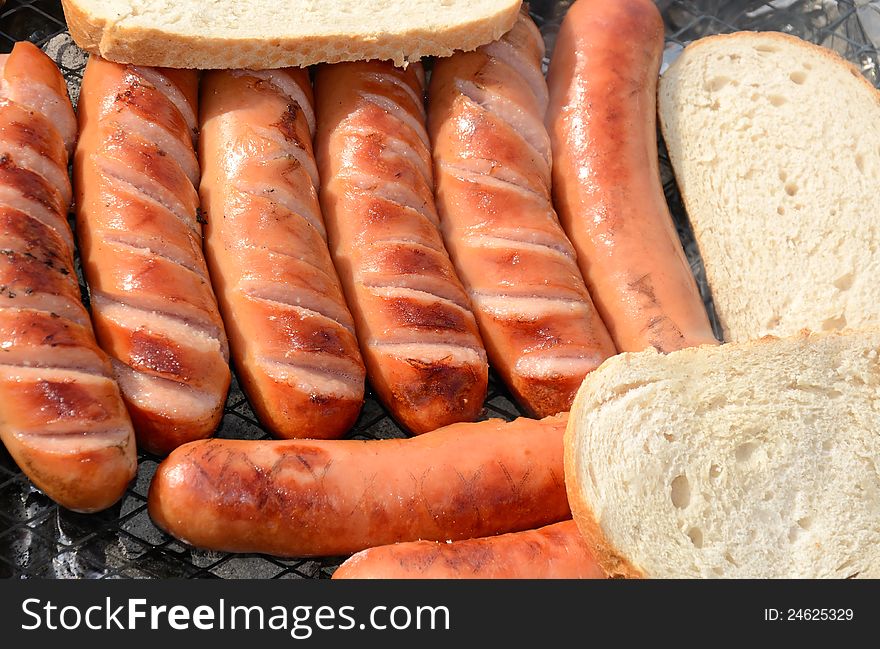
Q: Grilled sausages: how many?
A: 8